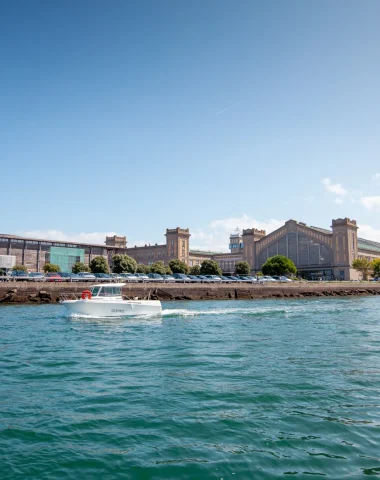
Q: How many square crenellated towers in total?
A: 4